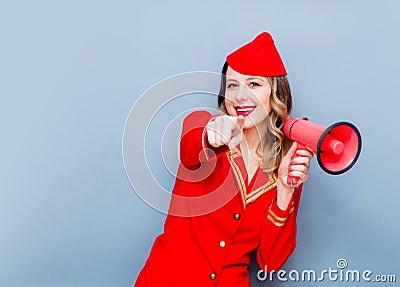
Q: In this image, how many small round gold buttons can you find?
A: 3